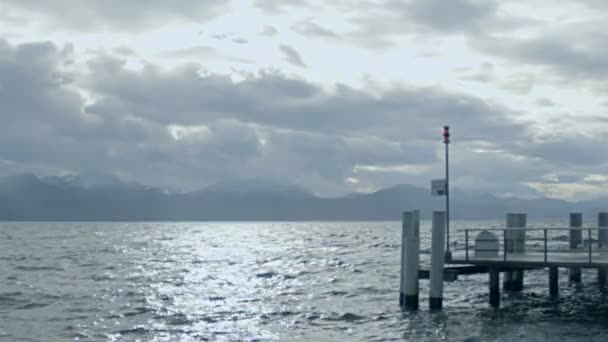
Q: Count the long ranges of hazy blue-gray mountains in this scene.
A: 1